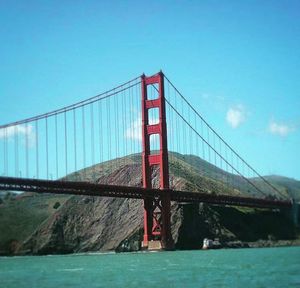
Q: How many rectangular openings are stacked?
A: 4